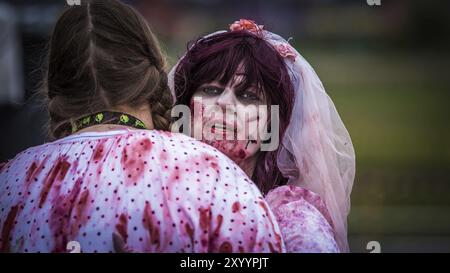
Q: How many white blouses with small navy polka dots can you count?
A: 1